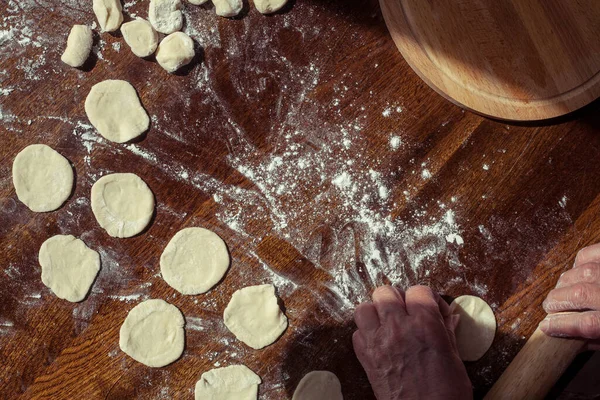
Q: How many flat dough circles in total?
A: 10